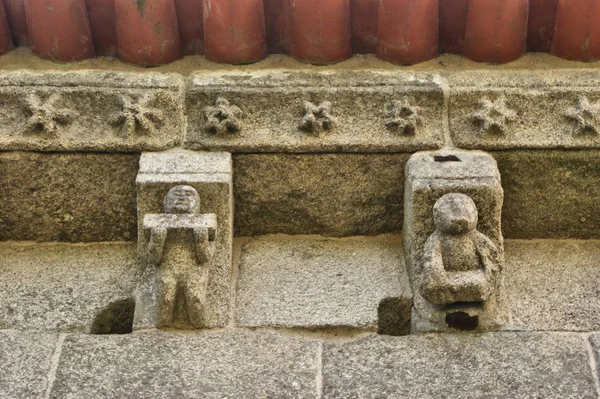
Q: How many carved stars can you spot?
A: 7